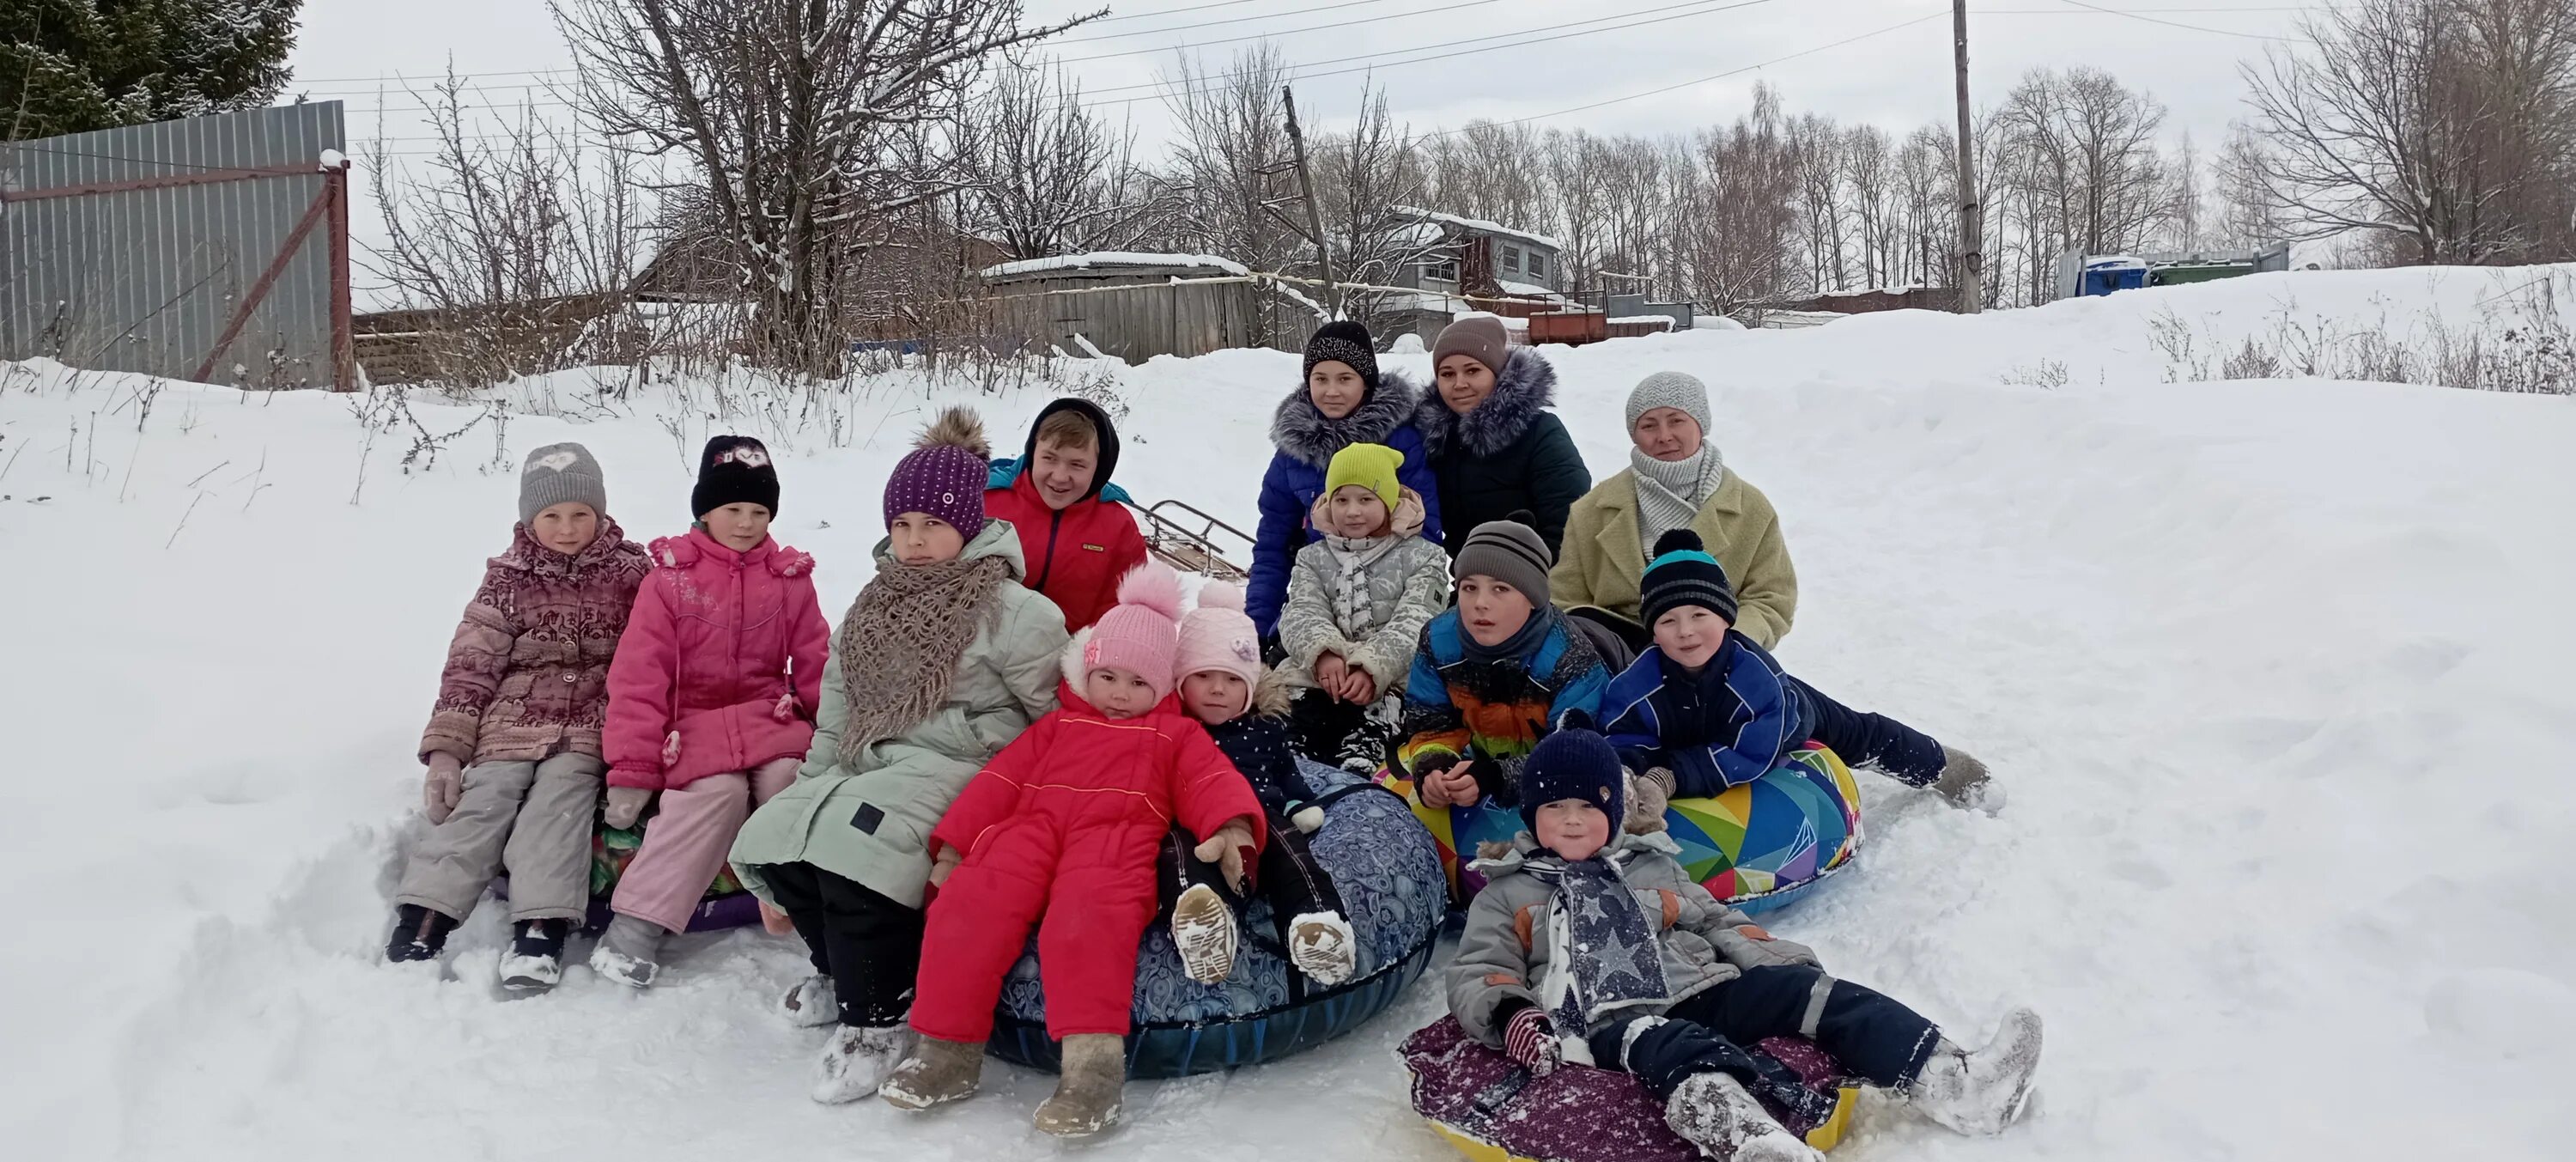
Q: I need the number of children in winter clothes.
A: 11